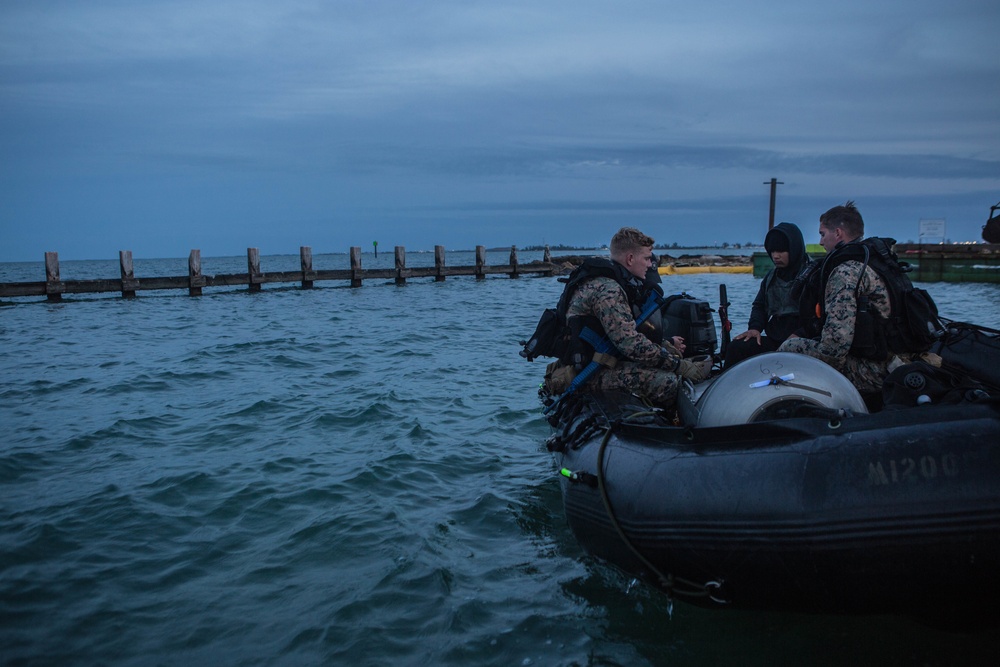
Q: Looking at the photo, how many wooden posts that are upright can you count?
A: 11